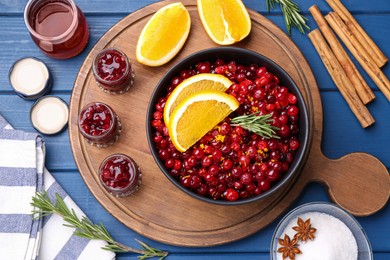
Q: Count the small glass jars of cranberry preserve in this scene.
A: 3